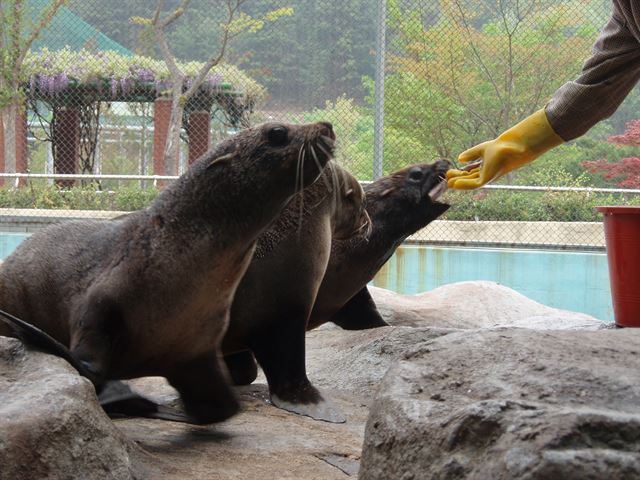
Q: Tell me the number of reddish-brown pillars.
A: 4